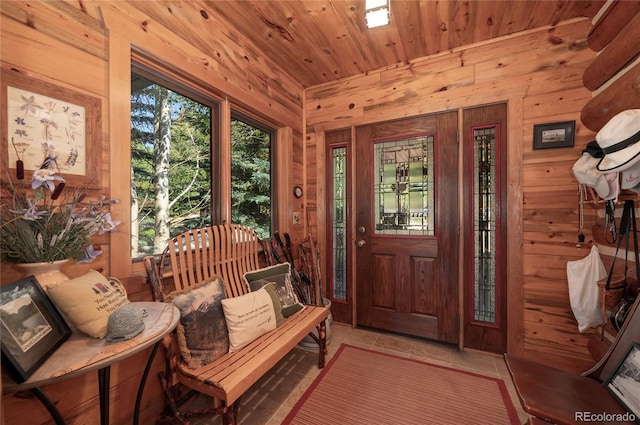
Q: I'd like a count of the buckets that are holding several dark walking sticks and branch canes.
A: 1